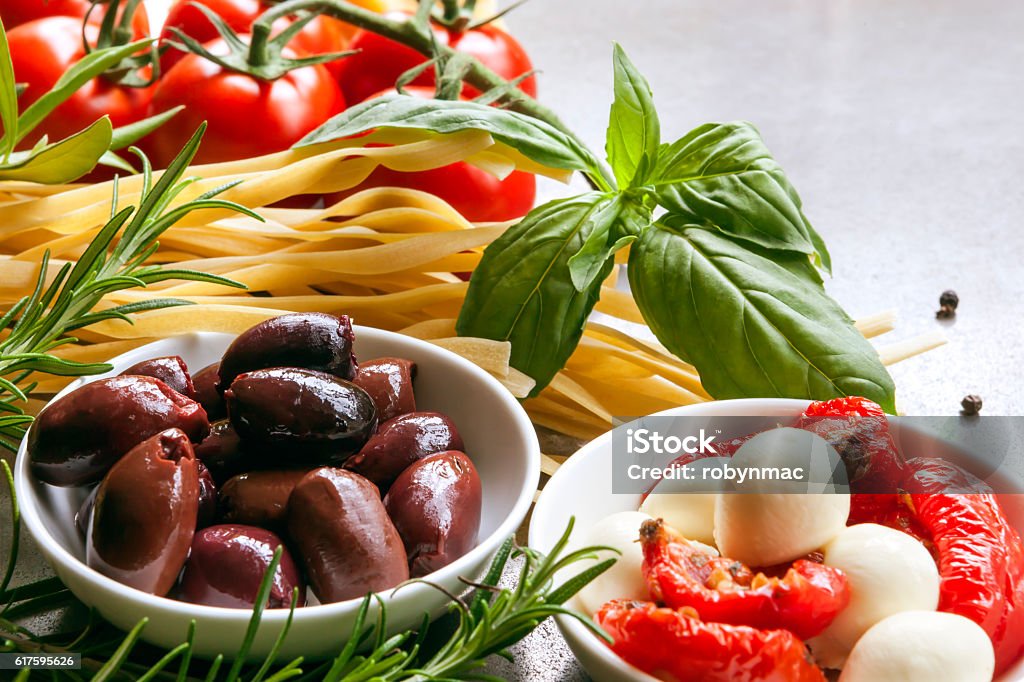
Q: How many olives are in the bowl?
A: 14